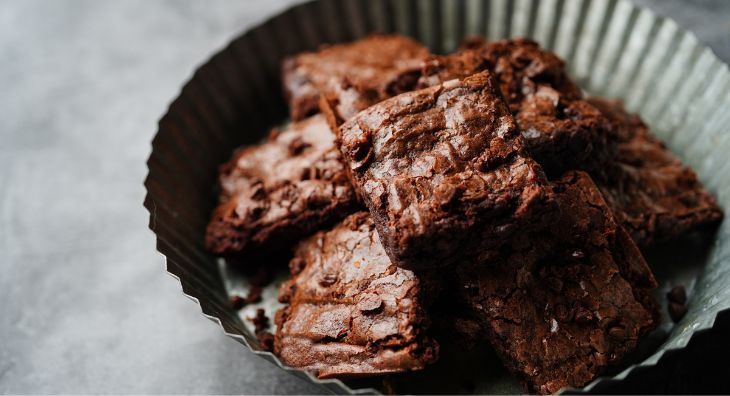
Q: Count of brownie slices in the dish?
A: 7